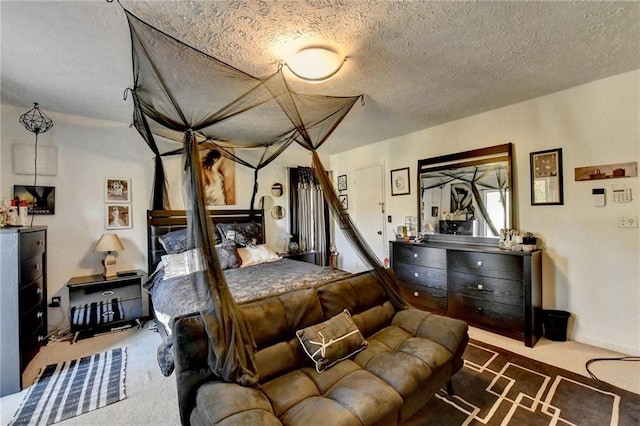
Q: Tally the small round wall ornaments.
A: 3